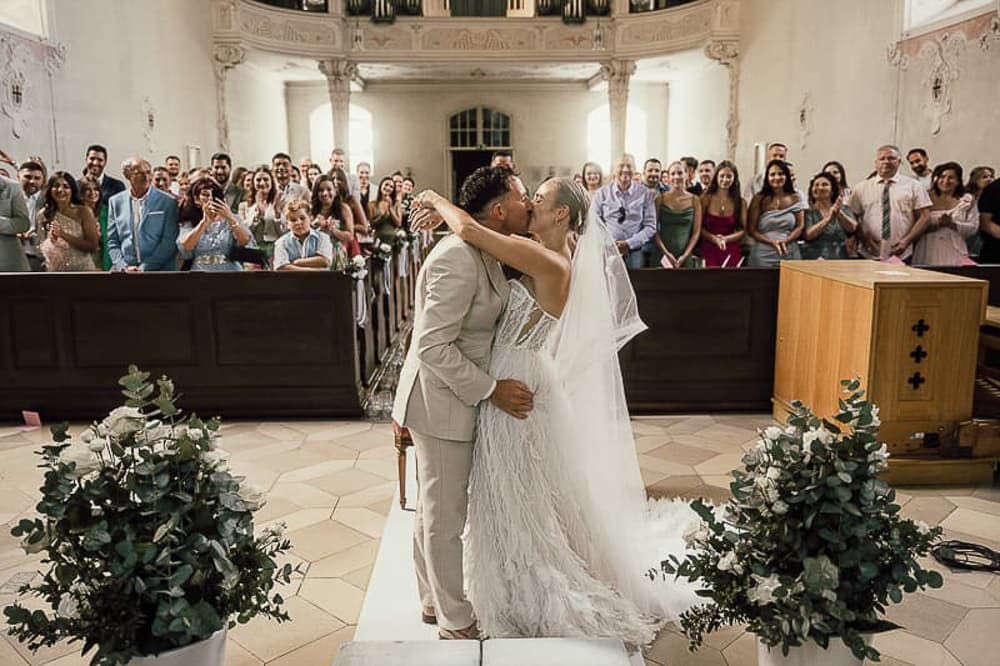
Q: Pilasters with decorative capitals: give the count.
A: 4